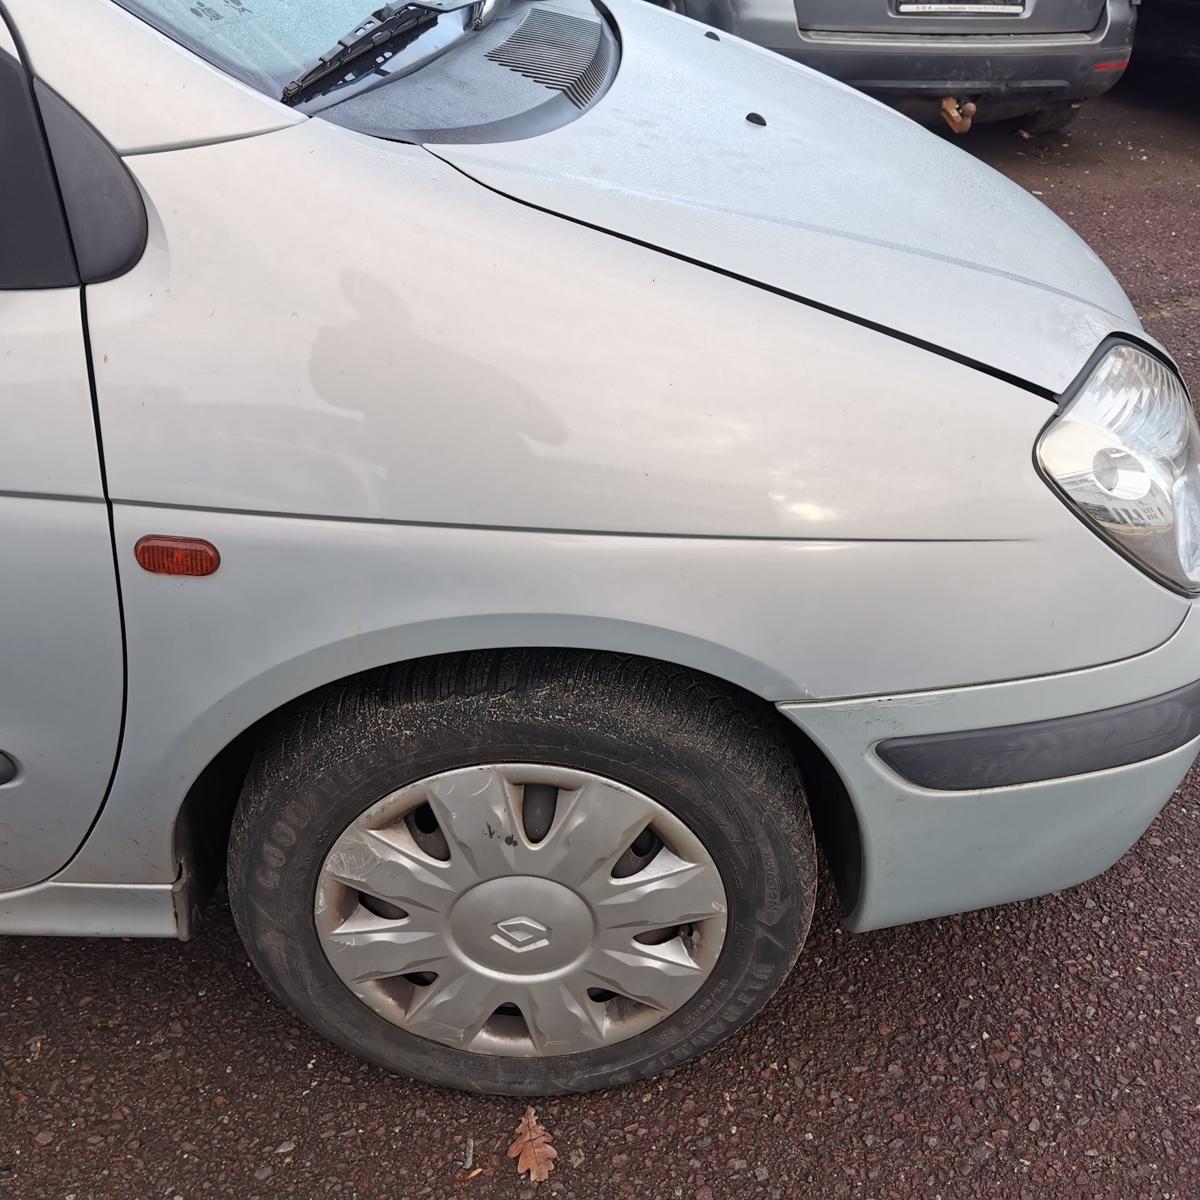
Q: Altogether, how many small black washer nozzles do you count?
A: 2